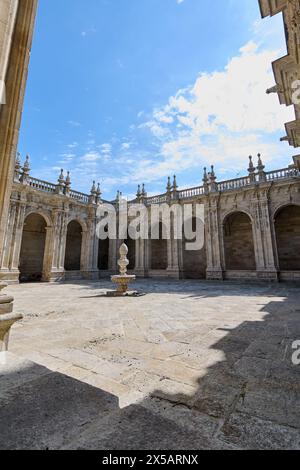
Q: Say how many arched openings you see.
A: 8